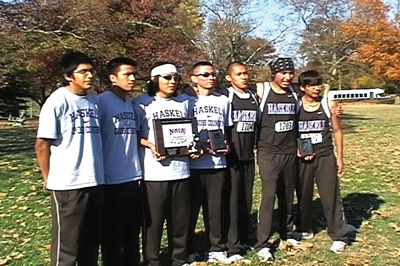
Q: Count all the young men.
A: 7